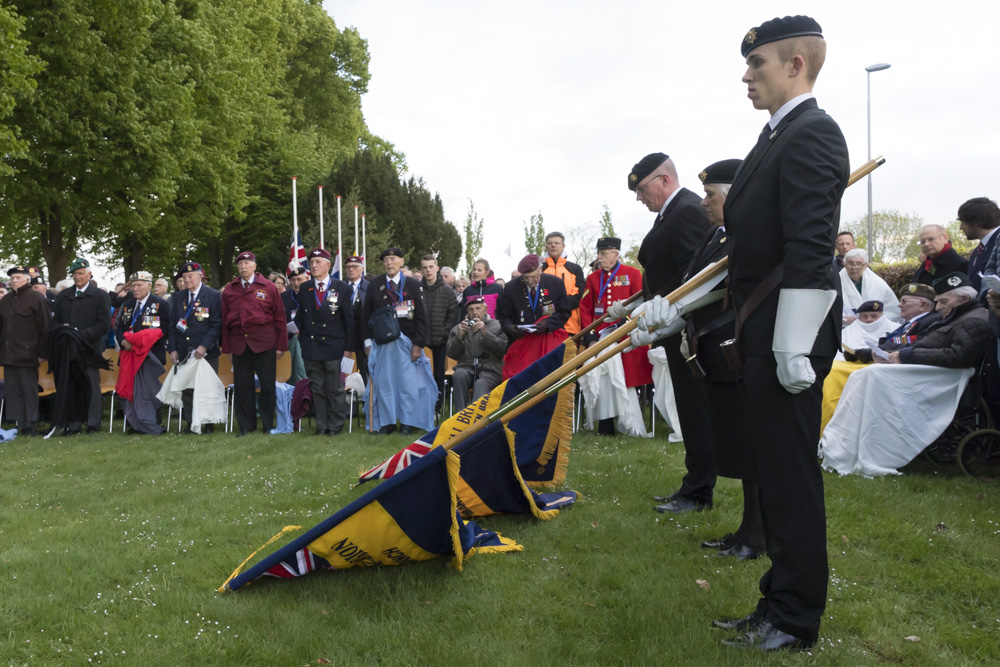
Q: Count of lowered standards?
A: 3